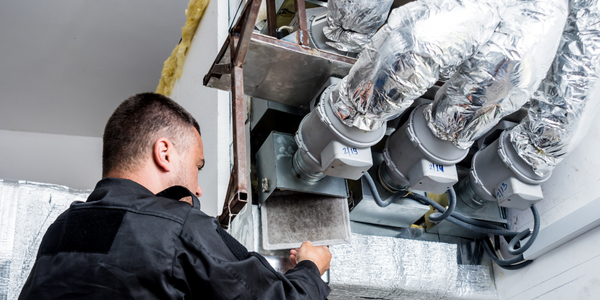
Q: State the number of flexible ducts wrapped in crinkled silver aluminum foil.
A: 4